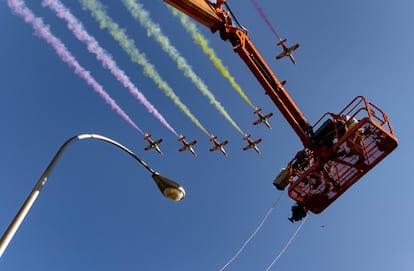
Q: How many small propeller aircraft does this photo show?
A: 6